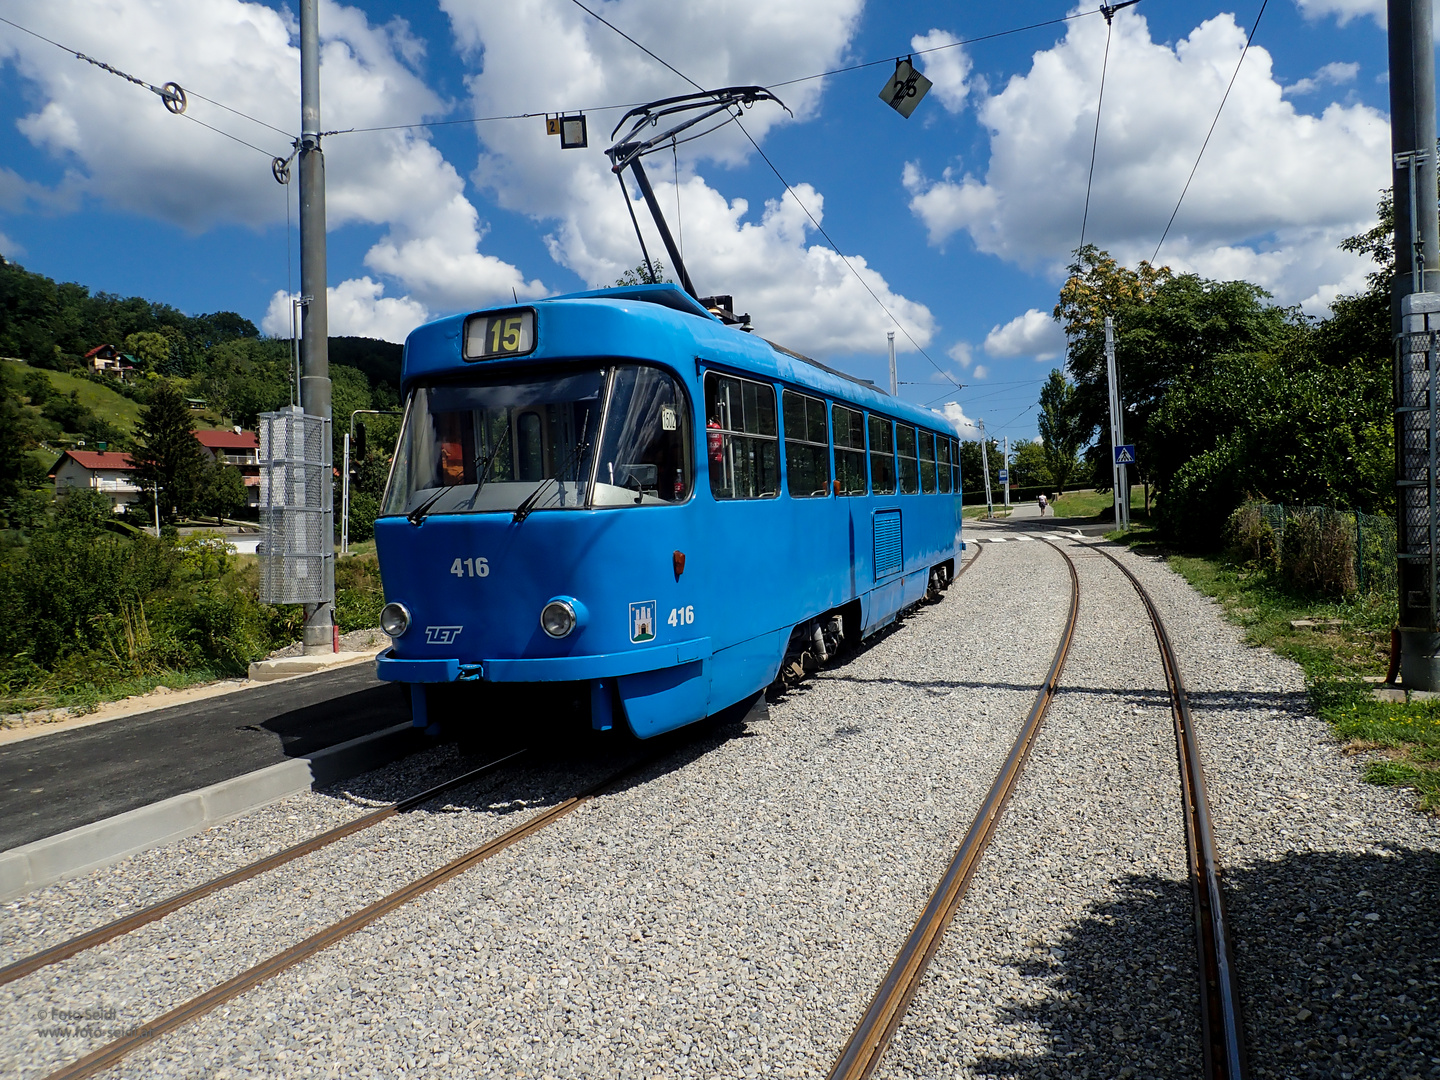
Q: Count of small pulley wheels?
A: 2